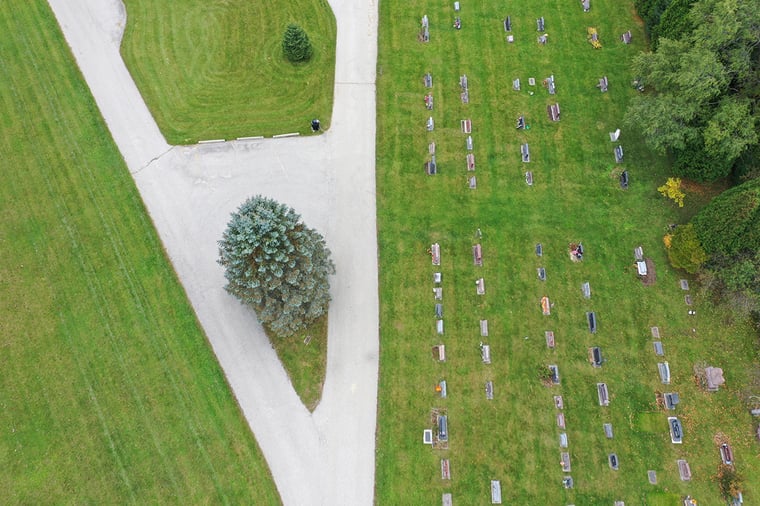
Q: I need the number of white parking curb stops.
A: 3